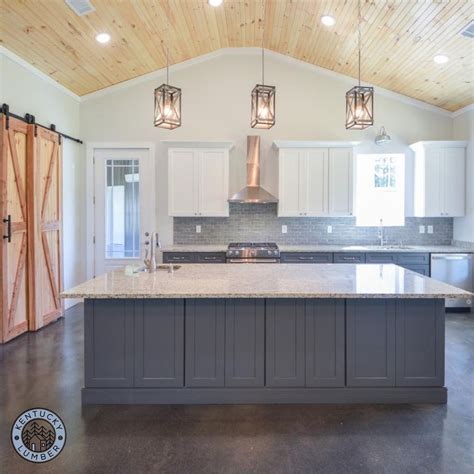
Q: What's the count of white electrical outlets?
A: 5